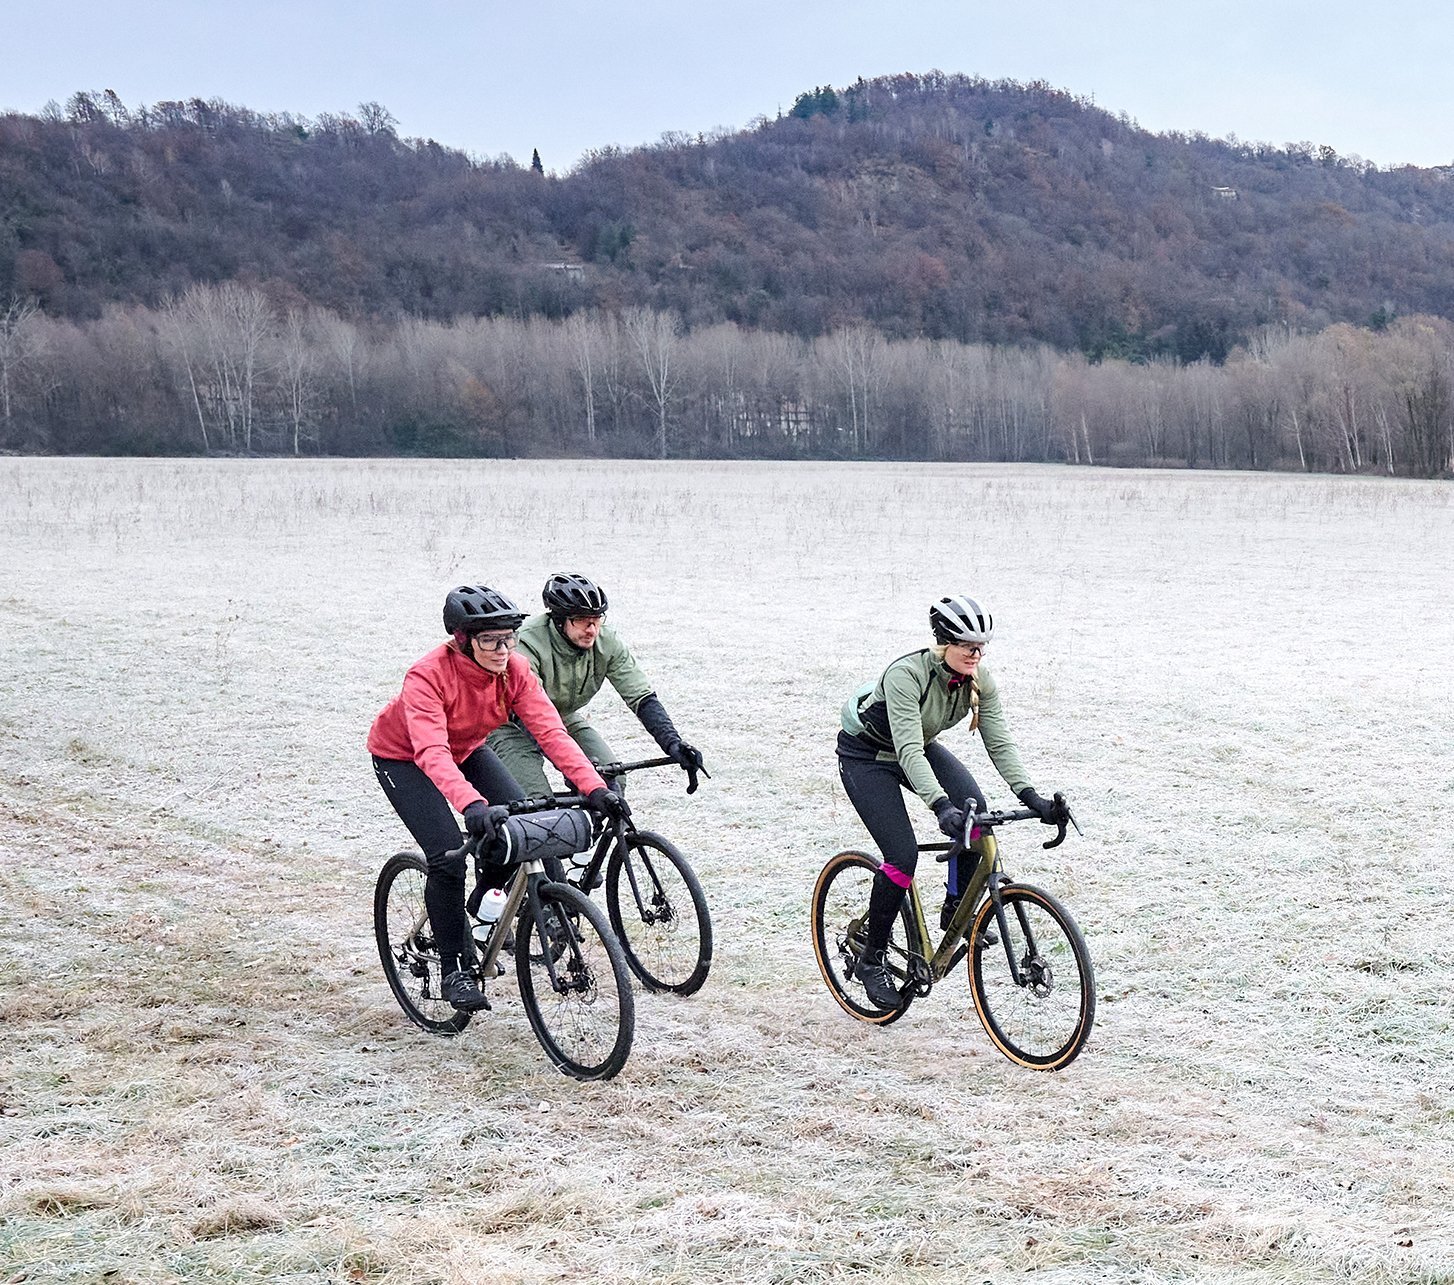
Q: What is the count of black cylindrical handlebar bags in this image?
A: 1